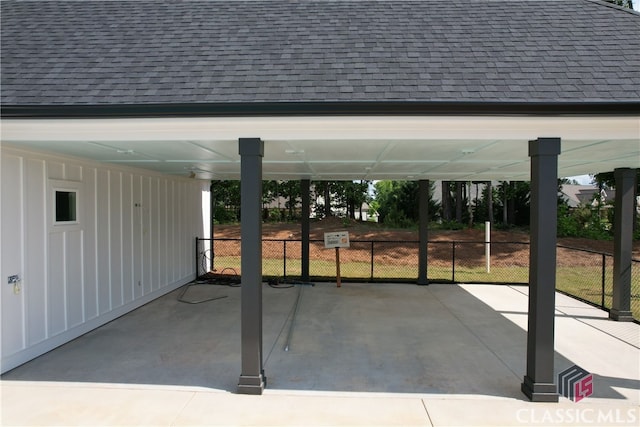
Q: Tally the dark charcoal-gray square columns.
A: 5